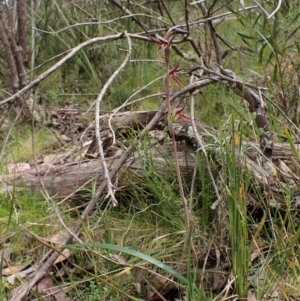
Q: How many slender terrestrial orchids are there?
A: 1